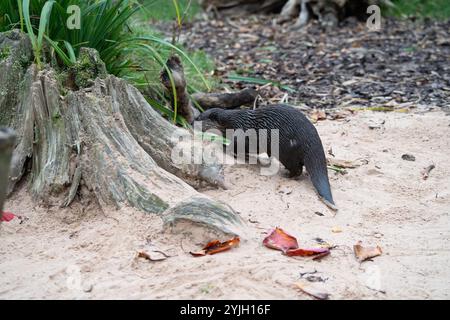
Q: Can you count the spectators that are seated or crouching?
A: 0